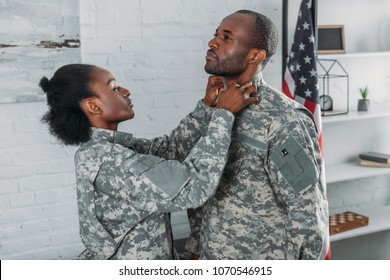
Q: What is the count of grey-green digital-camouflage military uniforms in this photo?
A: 2